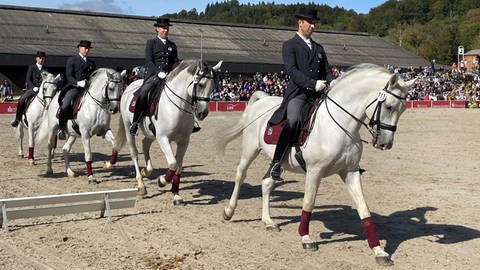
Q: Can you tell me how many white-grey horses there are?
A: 4